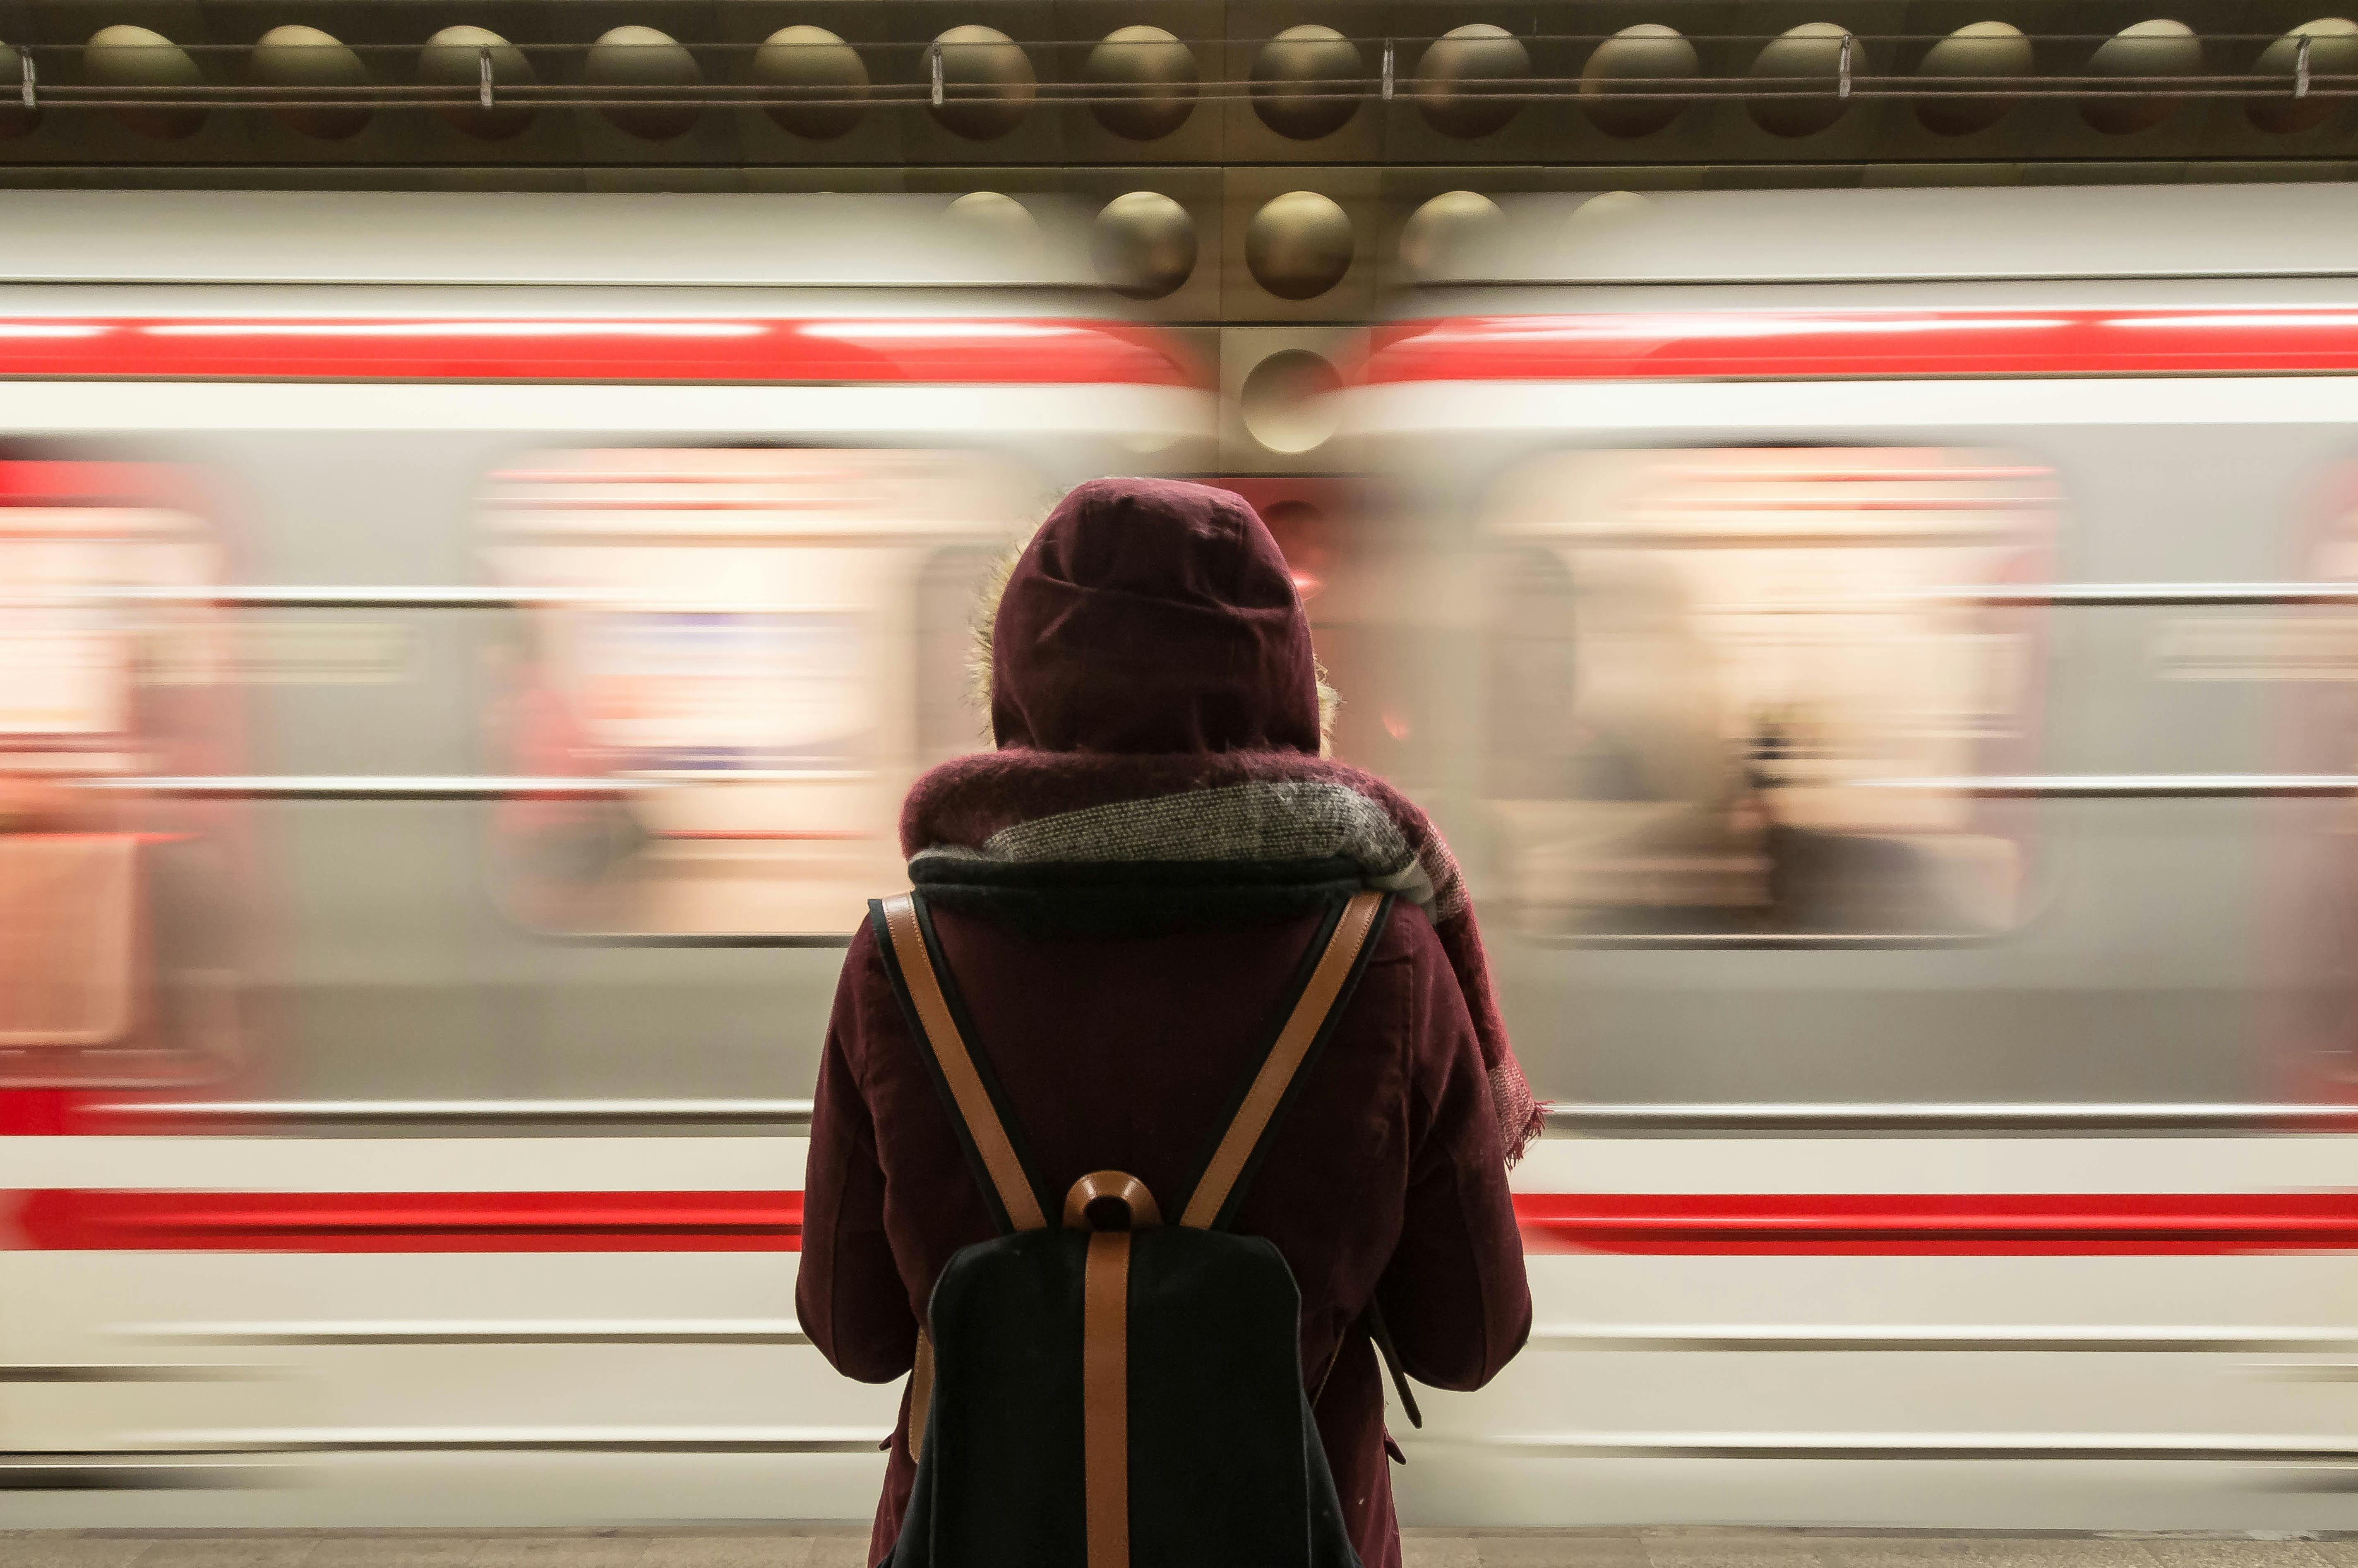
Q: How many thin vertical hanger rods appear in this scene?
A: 6